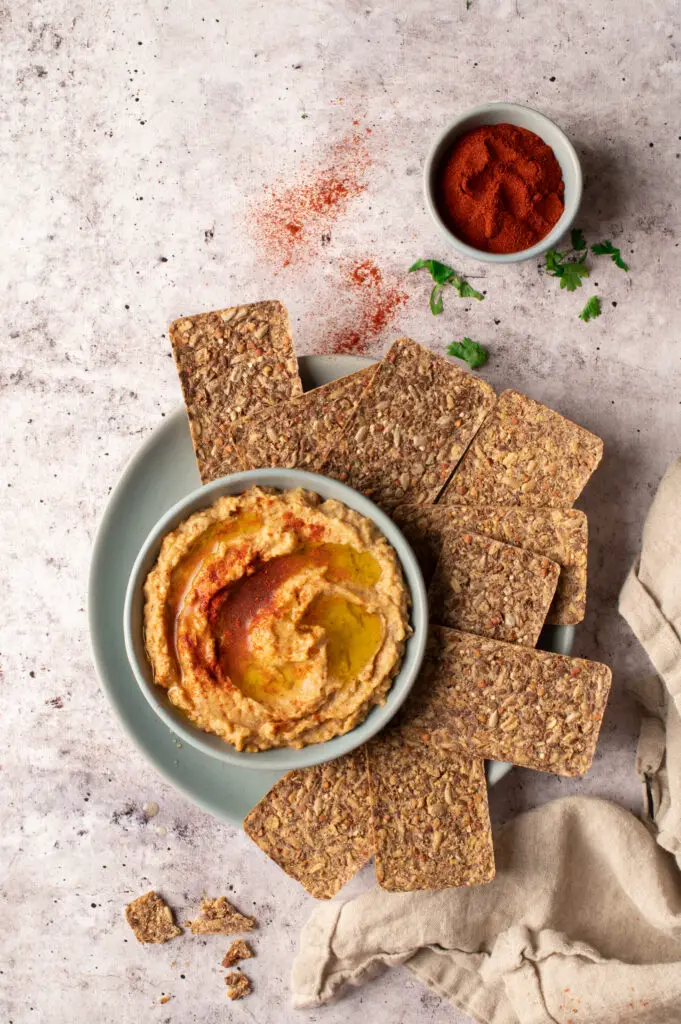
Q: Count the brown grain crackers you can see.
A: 9